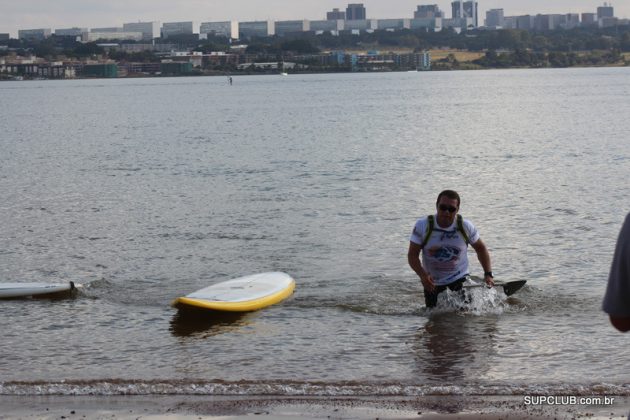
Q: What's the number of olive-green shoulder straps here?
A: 2